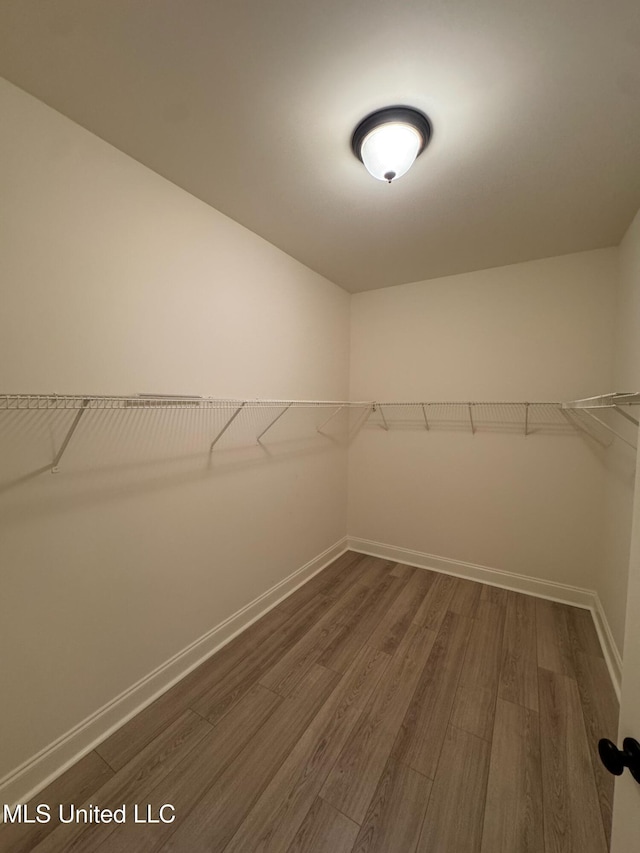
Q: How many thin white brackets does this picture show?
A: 10